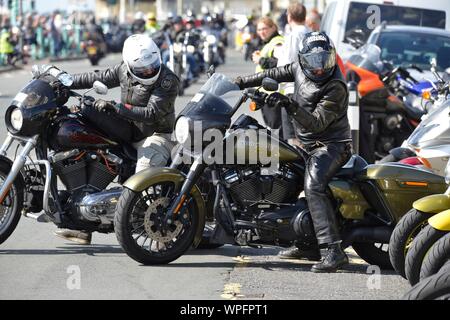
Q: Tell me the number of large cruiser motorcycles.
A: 2